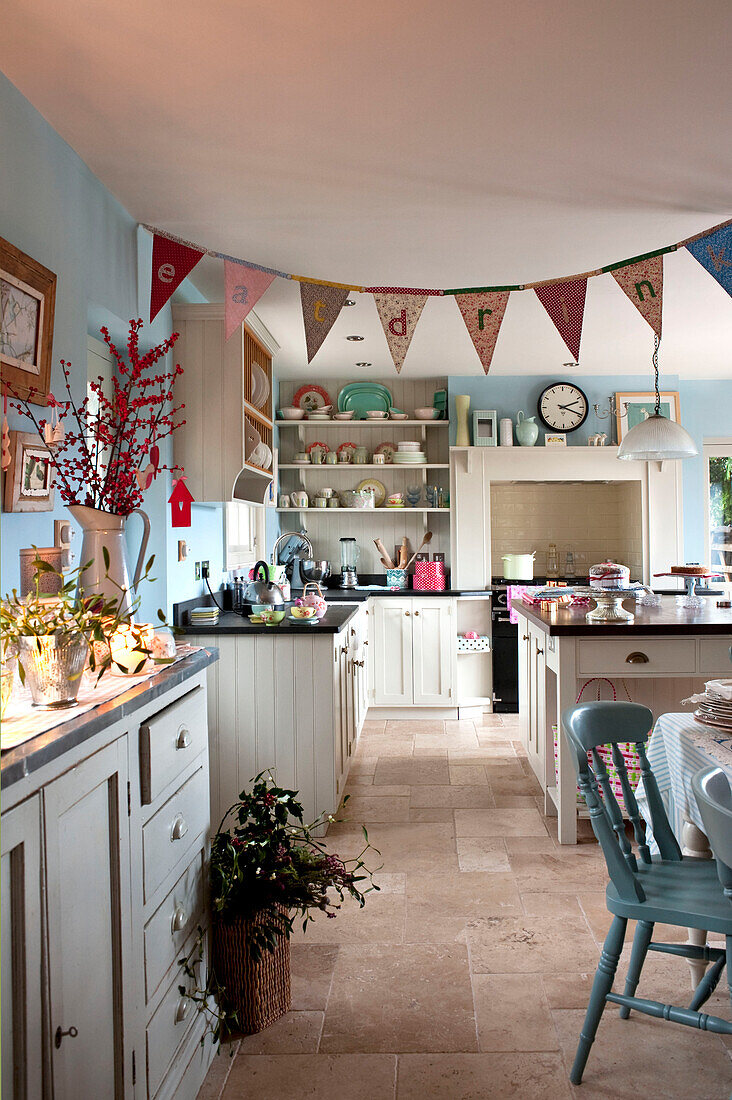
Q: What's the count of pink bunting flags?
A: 1